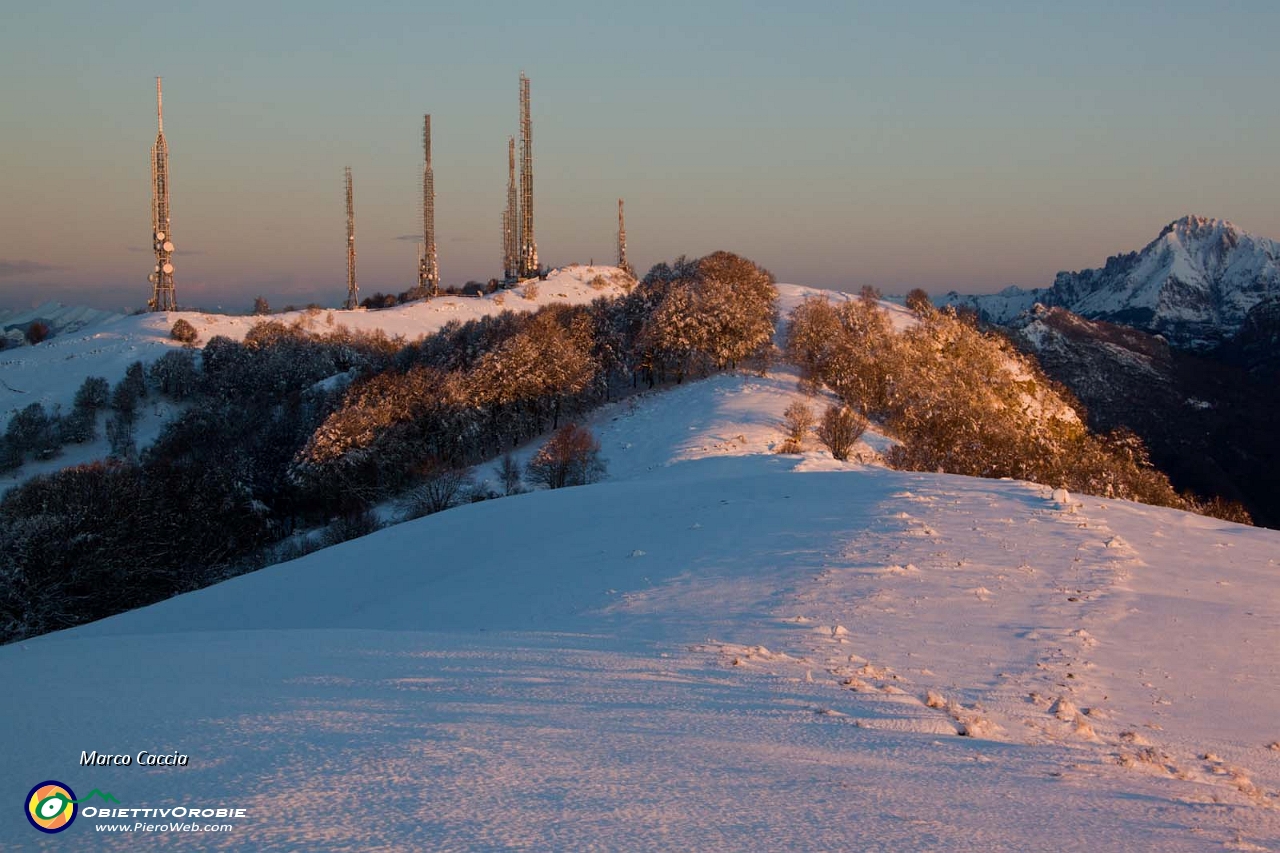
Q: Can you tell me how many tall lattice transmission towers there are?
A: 6